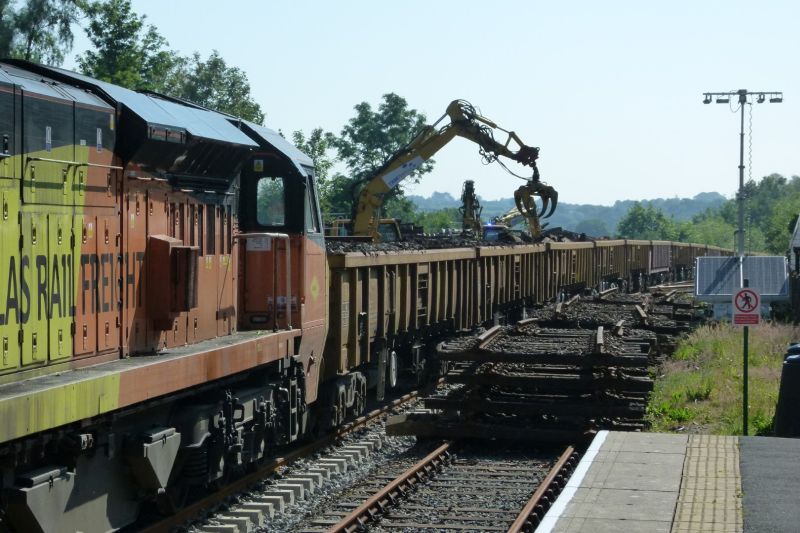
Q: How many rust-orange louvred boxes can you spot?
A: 1